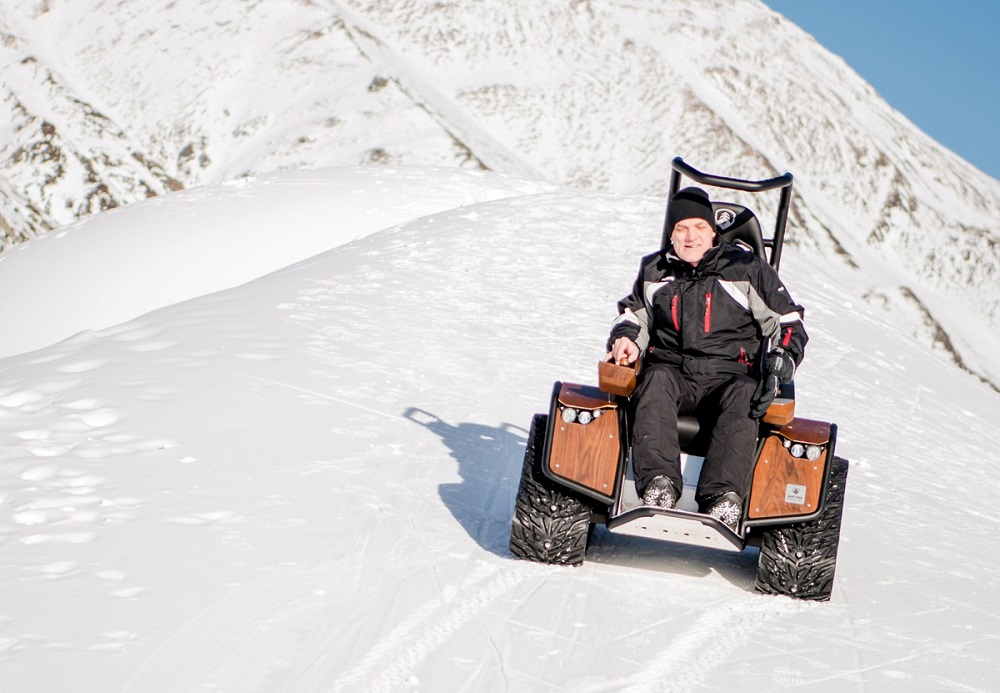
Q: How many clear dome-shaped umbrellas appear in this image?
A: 0